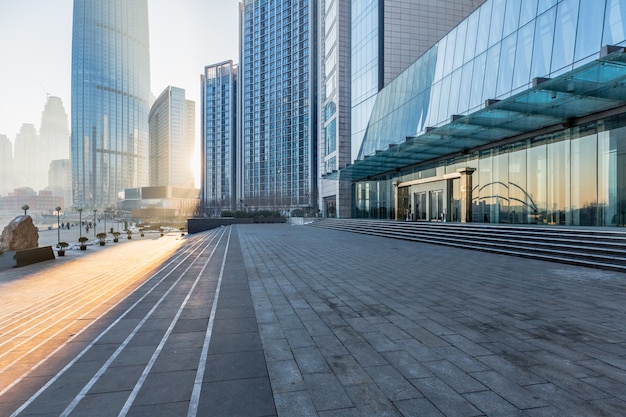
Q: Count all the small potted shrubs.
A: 8